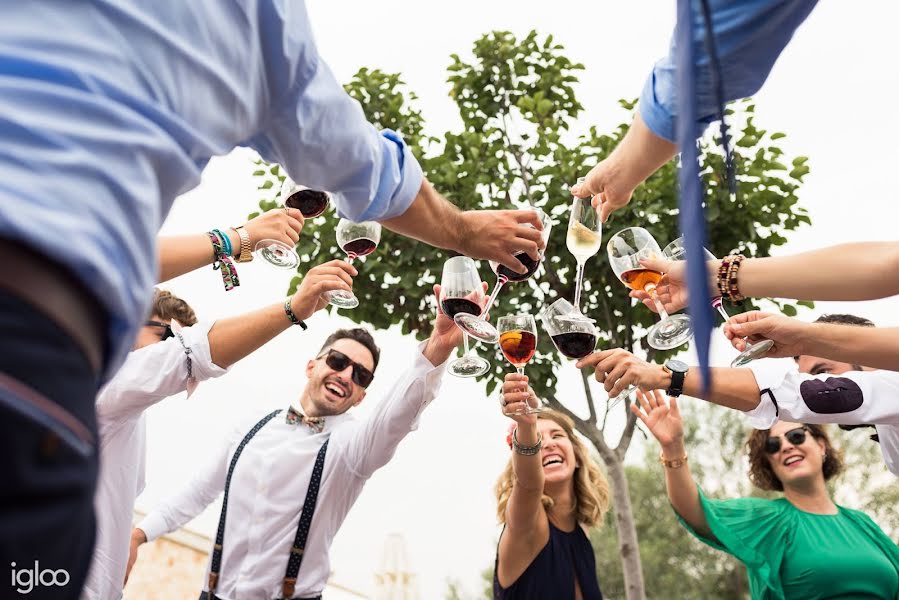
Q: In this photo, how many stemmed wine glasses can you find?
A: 9